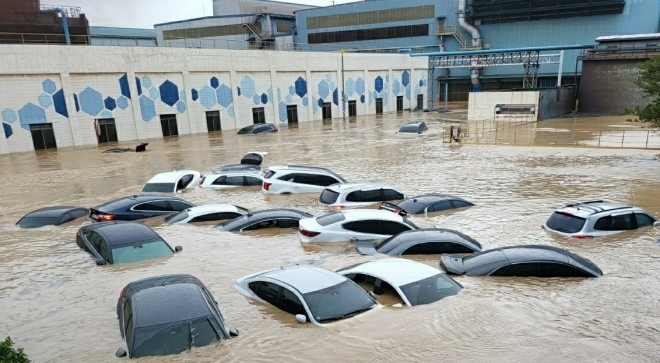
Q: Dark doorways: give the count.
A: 11